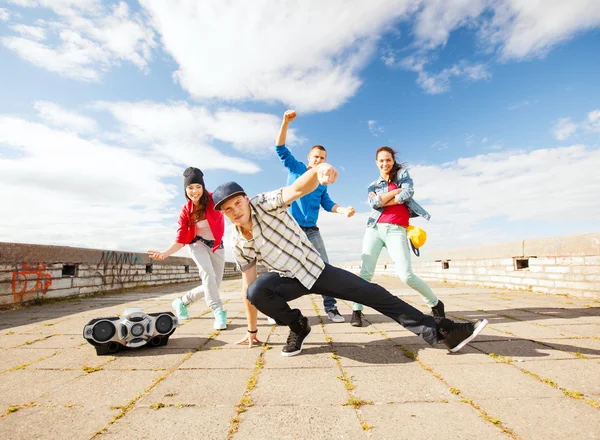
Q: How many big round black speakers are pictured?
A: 2